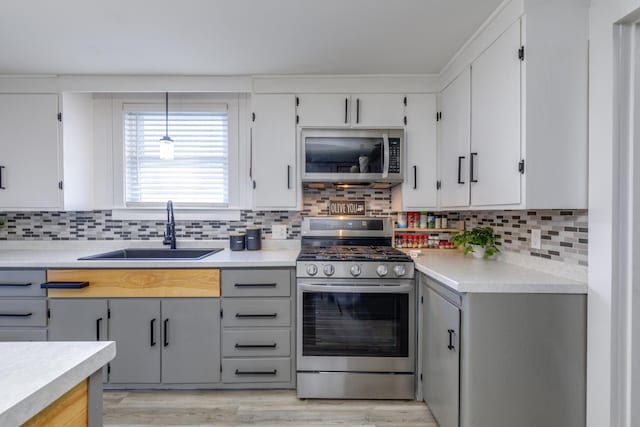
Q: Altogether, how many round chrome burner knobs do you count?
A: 5